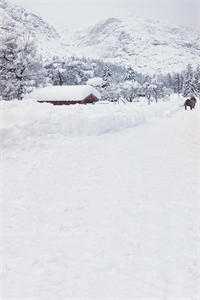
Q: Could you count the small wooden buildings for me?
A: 1